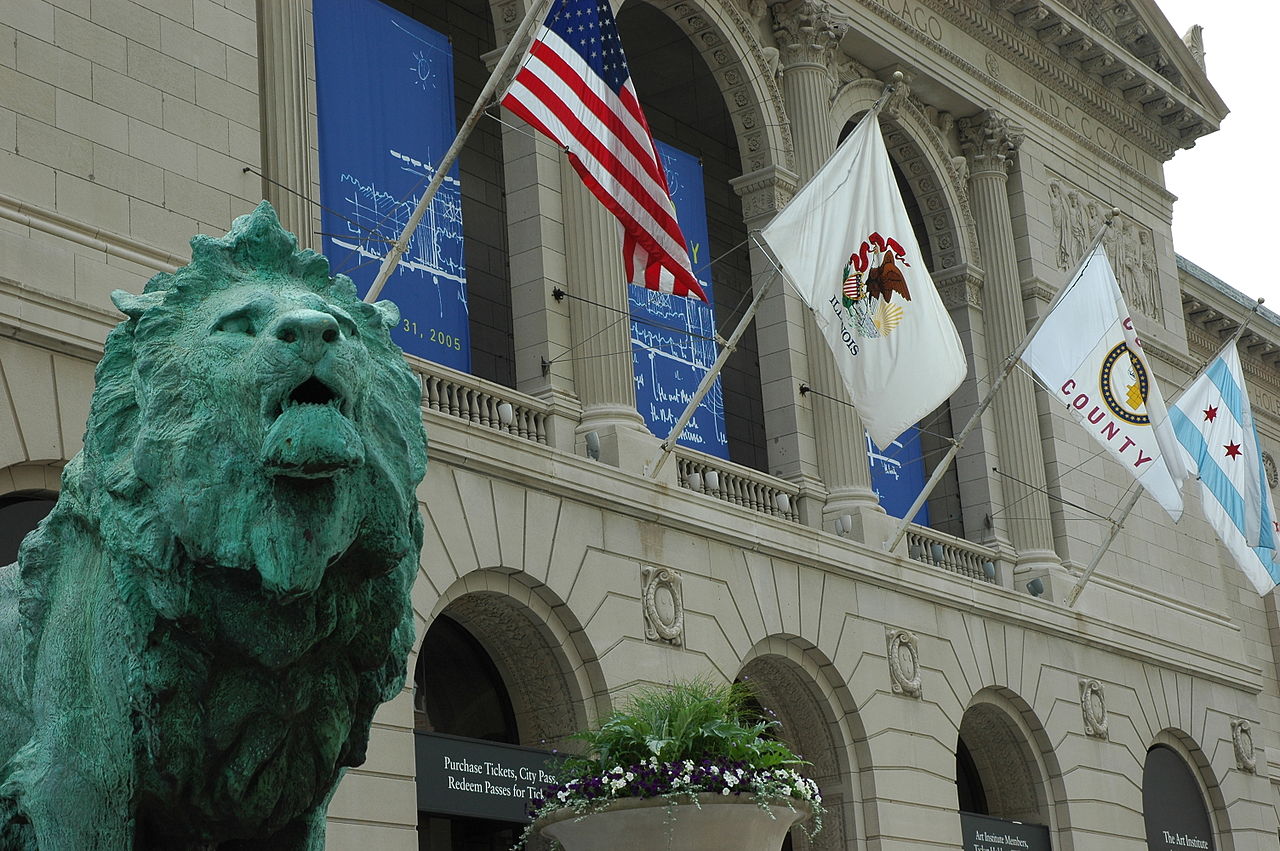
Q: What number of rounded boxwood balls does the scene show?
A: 0